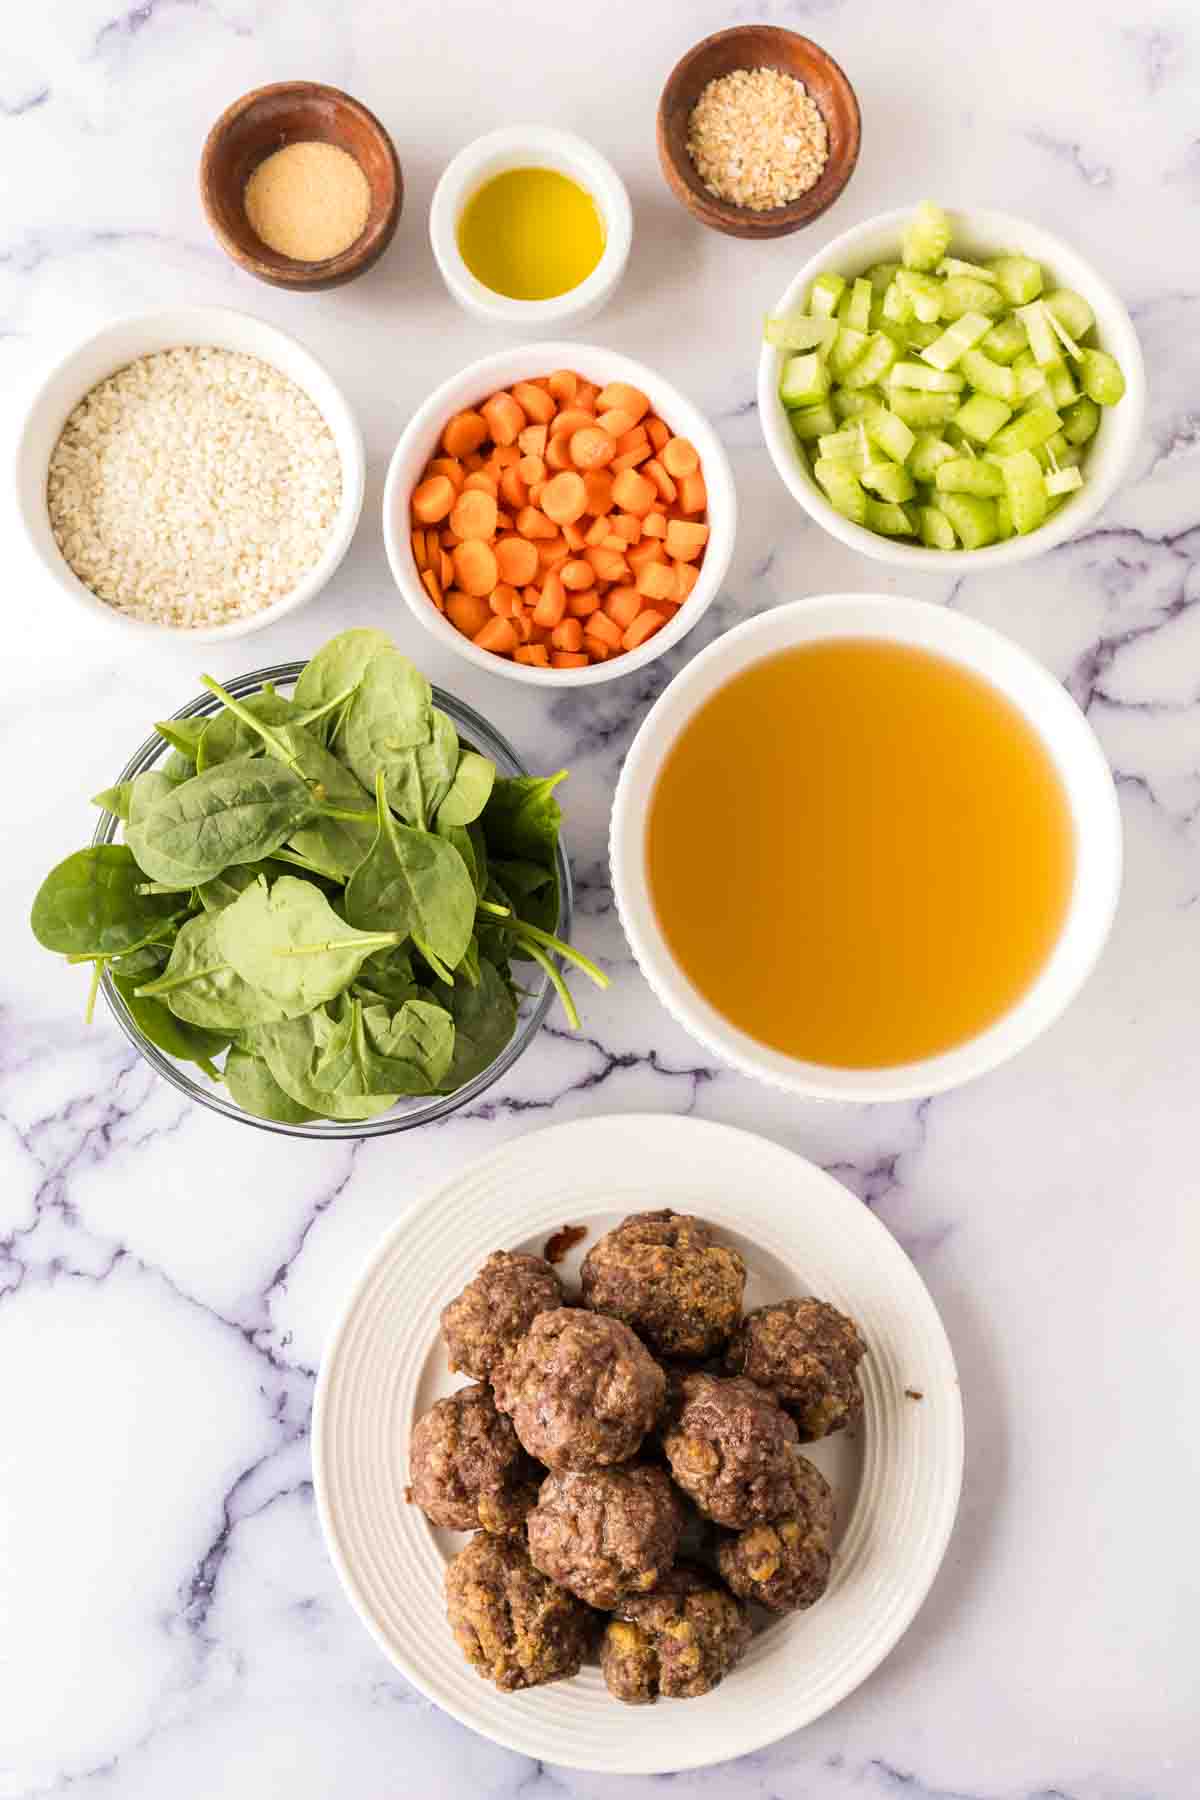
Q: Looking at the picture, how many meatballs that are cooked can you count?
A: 10